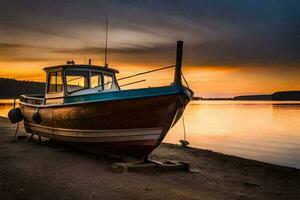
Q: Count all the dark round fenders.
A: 2